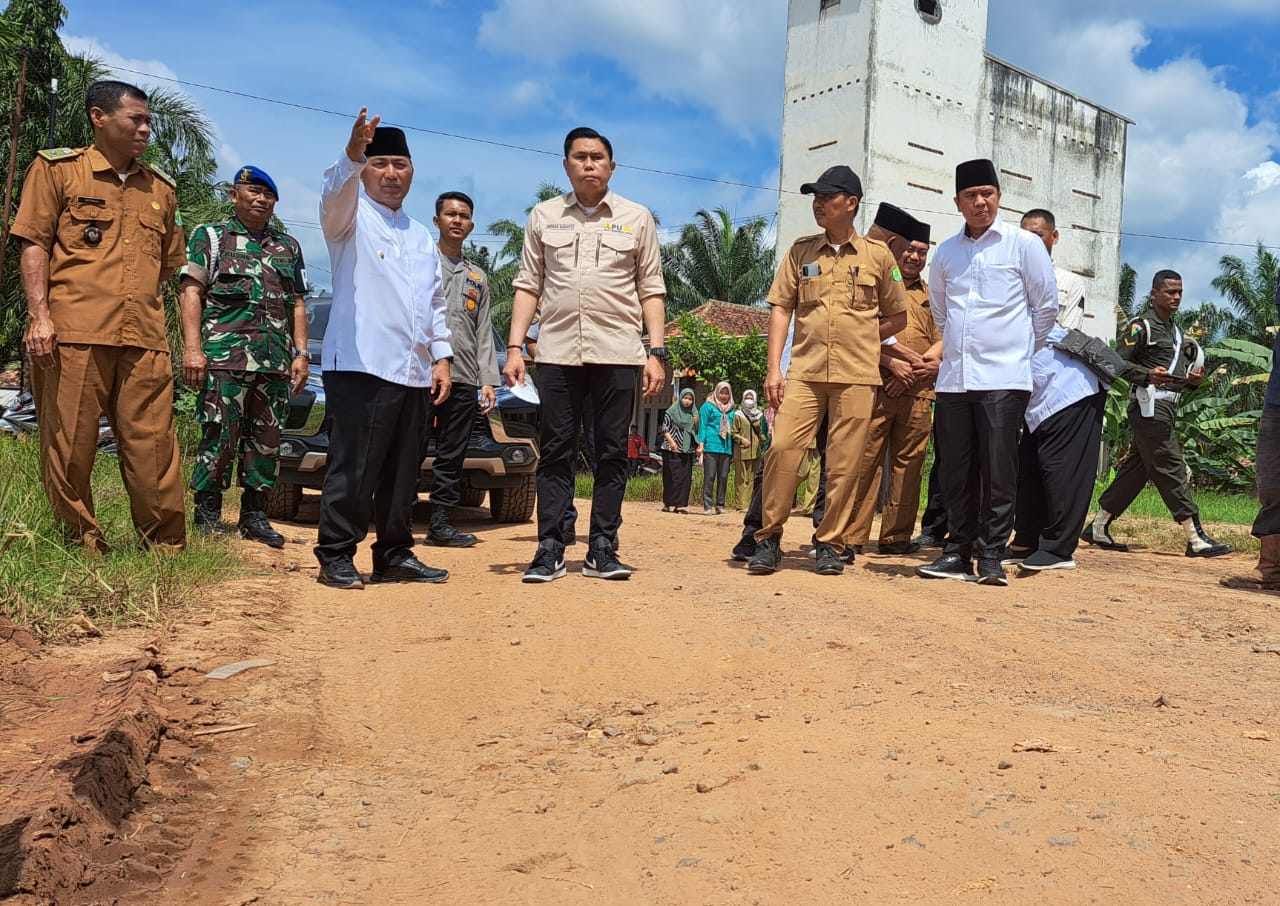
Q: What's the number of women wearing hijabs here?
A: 3